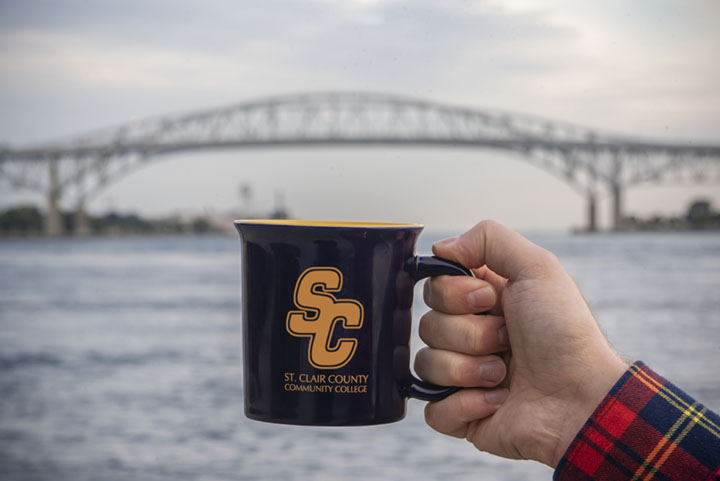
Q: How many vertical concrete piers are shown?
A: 4